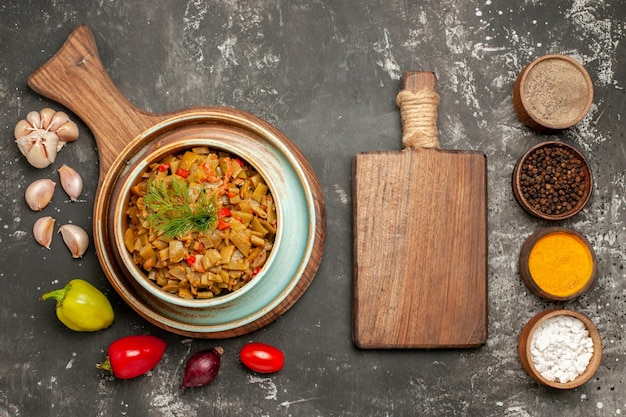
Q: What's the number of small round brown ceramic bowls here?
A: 4